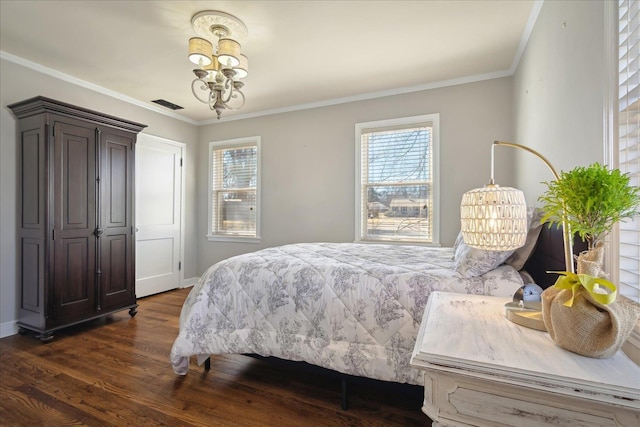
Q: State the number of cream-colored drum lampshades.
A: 4